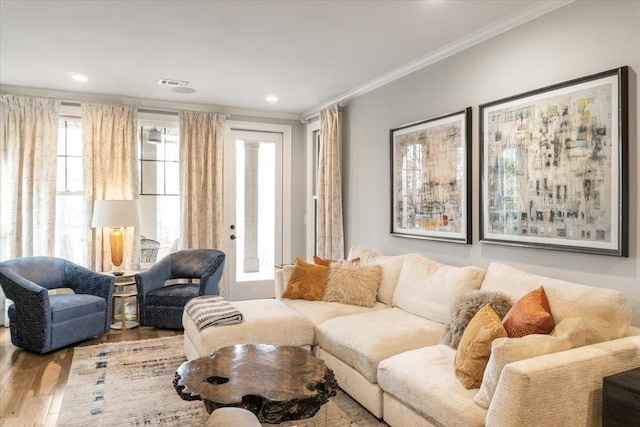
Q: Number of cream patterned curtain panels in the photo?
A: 4